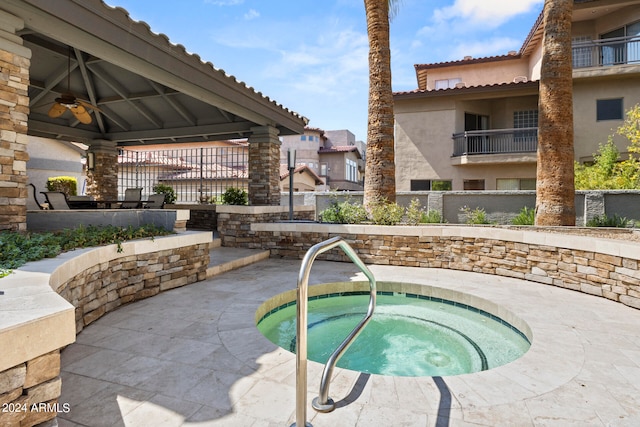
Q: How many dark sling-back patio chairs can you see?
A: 4